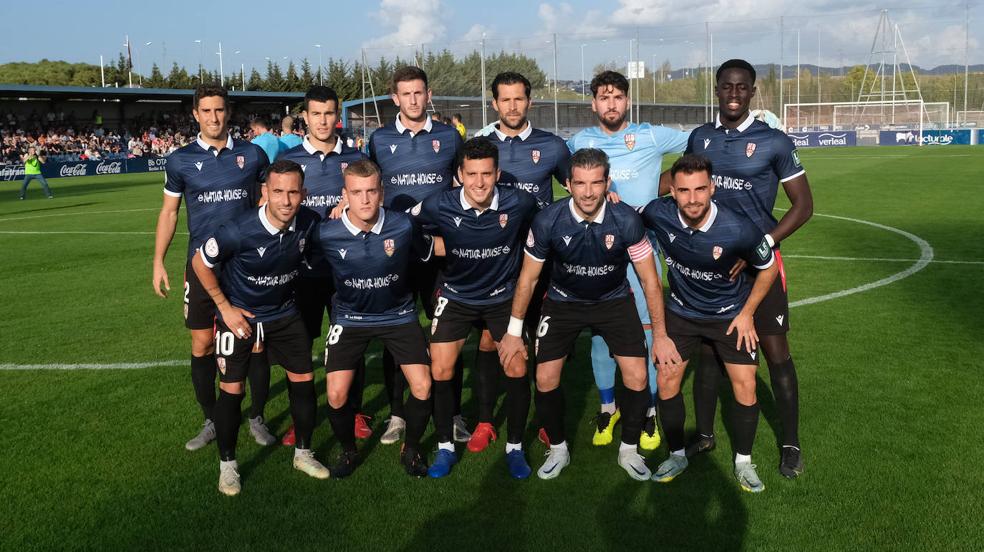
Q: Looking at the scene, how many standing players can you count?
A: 6